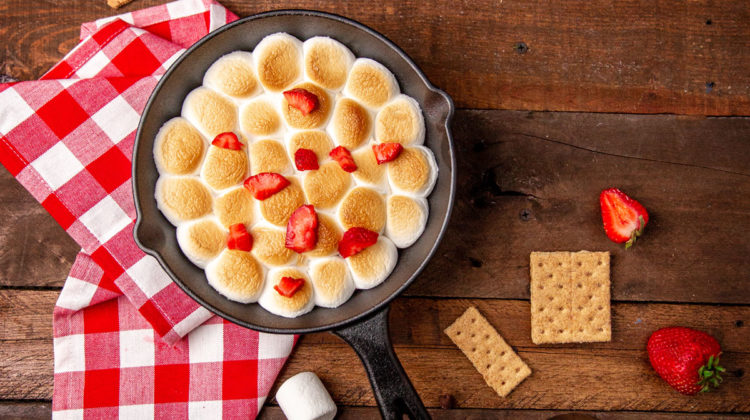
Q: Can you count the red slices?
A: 10